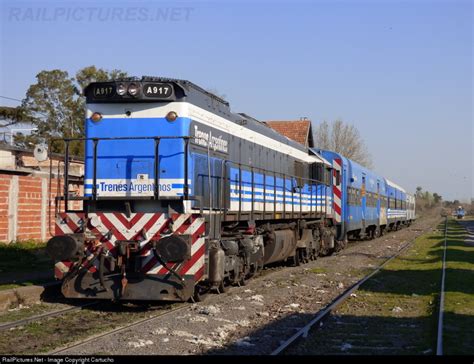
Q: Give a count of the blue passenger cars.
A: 2